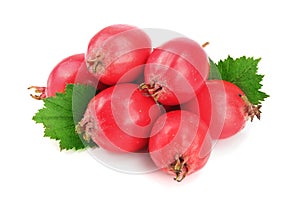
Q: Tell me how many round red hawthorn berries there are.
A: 6